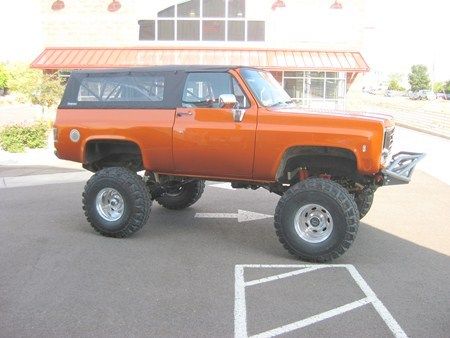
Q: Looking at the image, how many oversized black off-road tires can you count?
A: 4